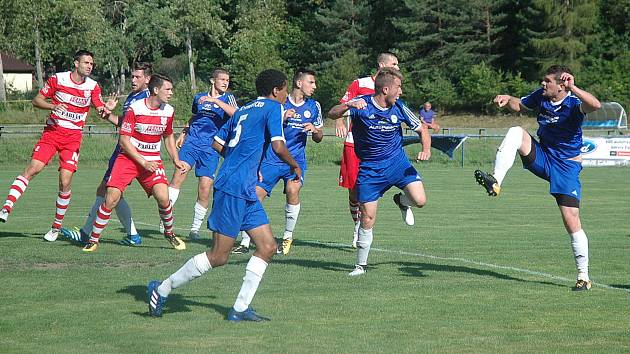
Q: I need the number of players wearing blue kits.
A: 6